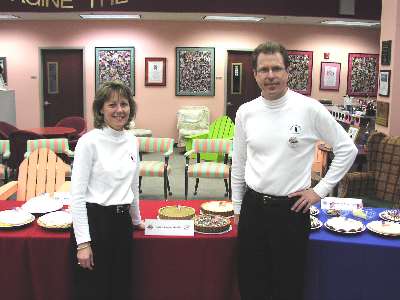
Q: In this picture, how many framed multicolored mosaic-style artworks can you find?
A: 4